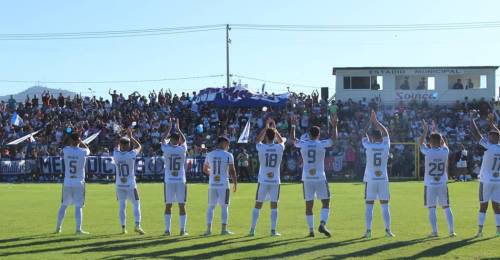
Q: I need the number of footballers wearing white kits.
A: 9